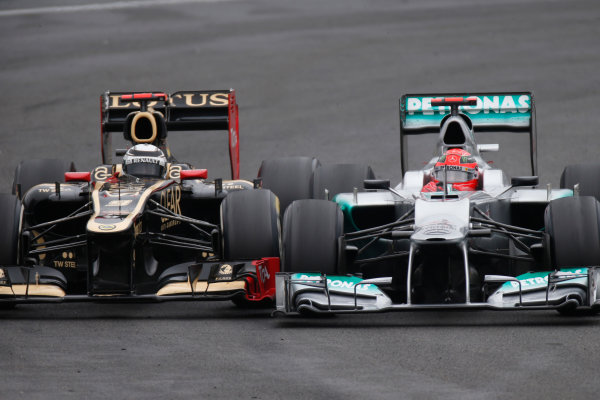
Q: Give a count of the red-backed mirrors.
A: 2